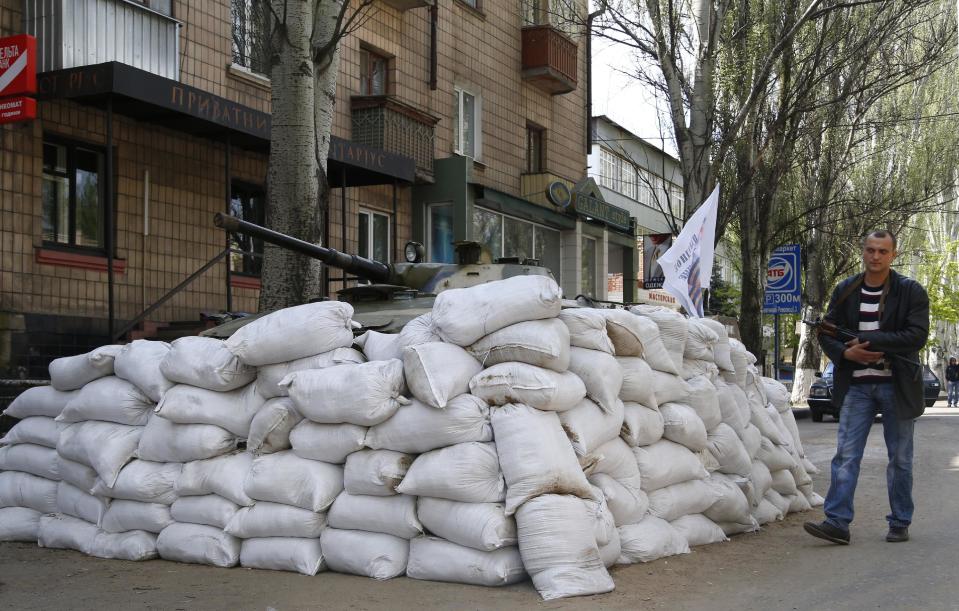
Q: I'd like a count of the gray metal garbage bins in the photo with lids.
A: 0